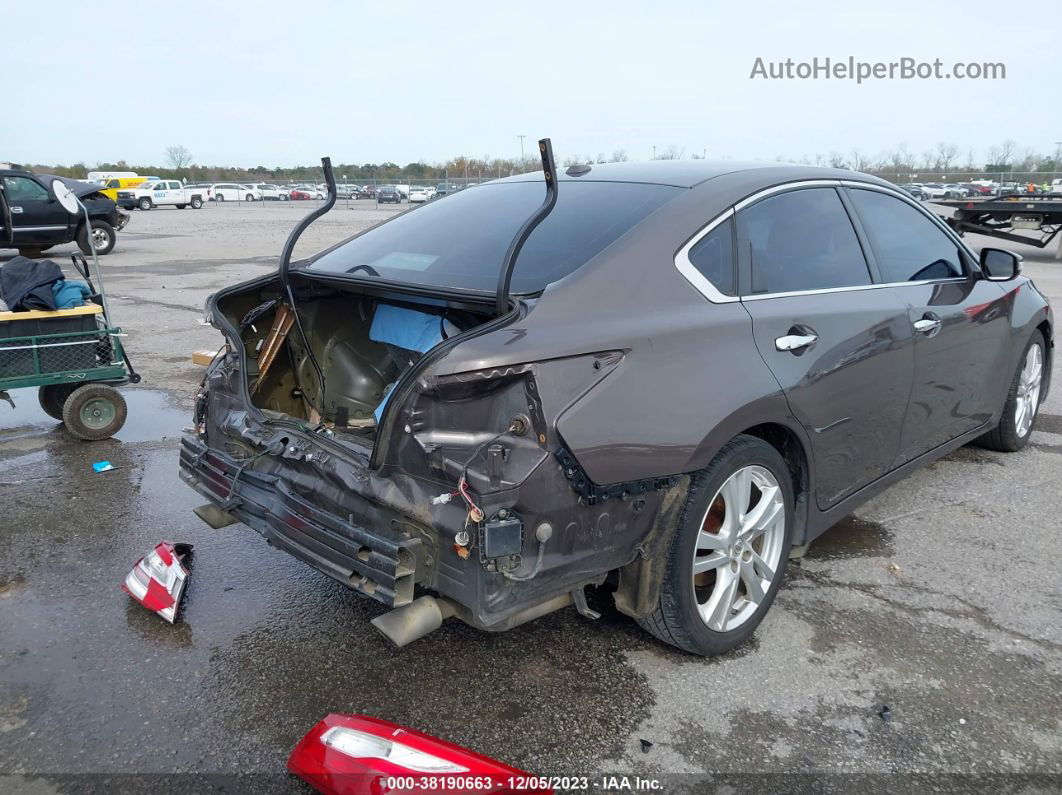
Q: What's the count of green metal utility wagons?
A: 1